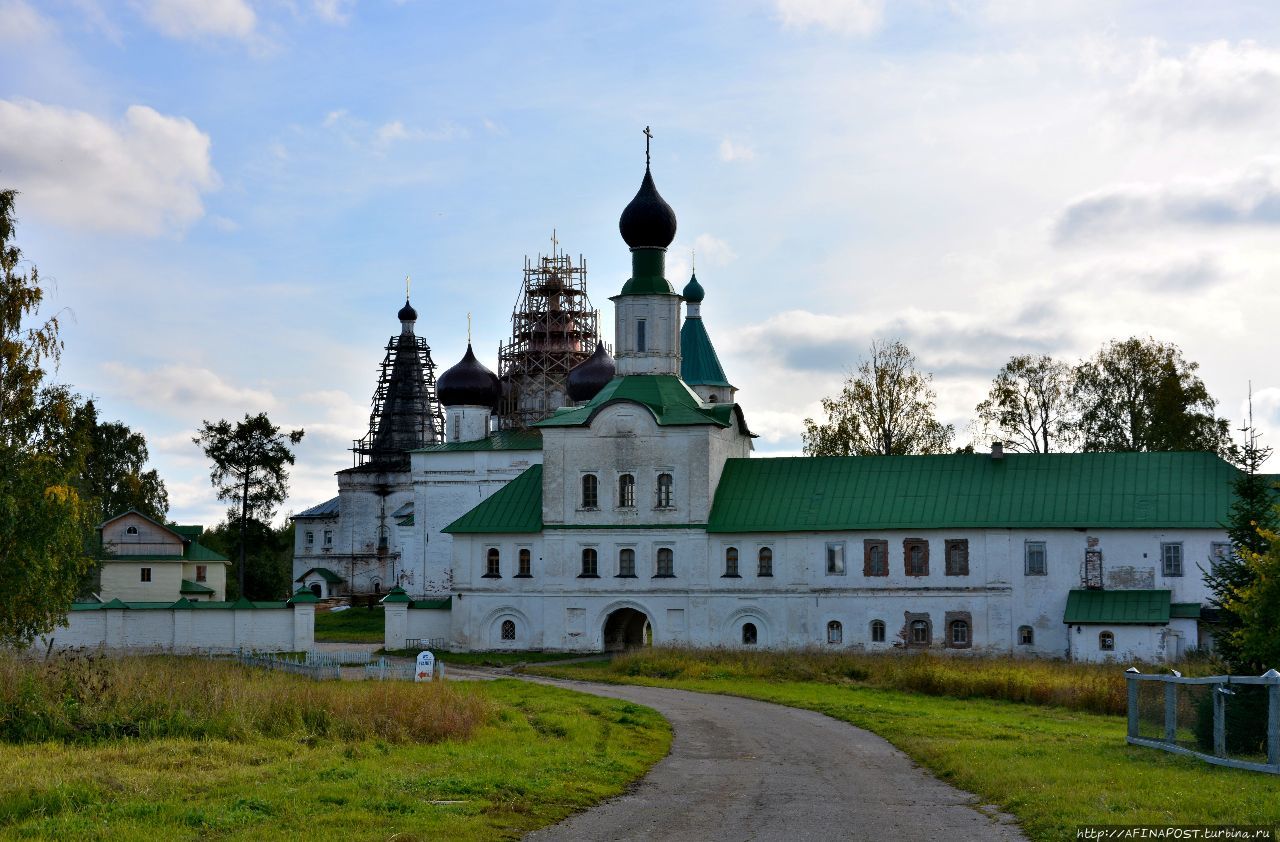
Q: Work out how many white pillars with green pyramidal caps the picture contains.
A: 5